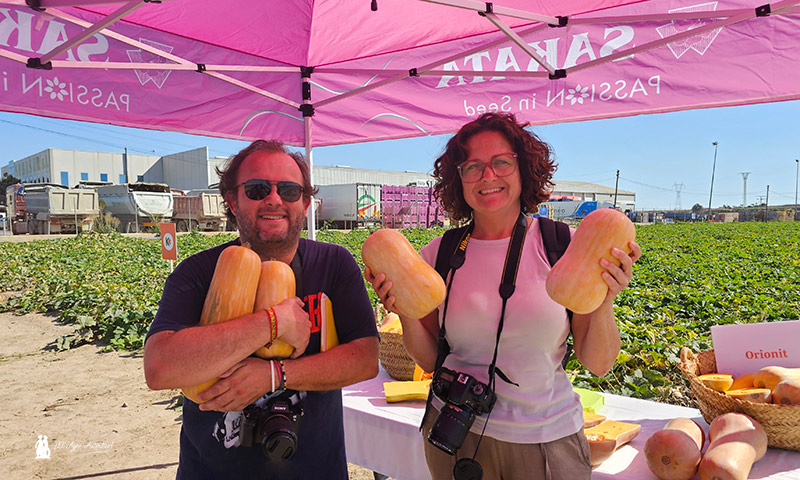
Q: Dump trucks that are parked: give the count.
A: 3